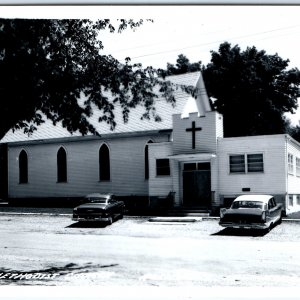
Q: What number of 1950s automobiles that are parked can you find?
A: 2